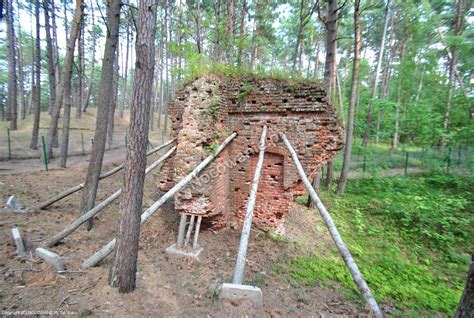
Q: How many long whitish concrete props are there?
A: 5